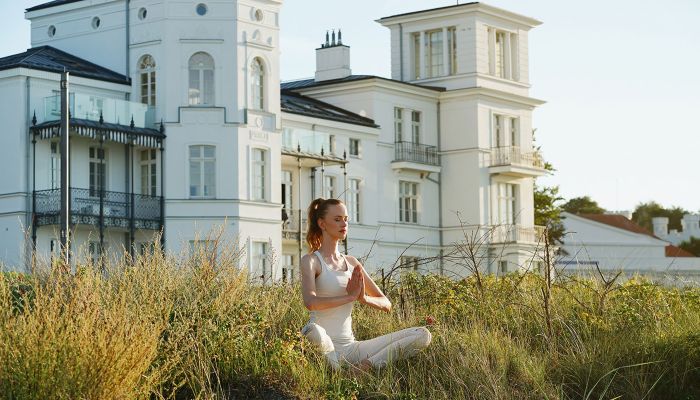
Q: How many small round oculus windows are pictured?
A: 5